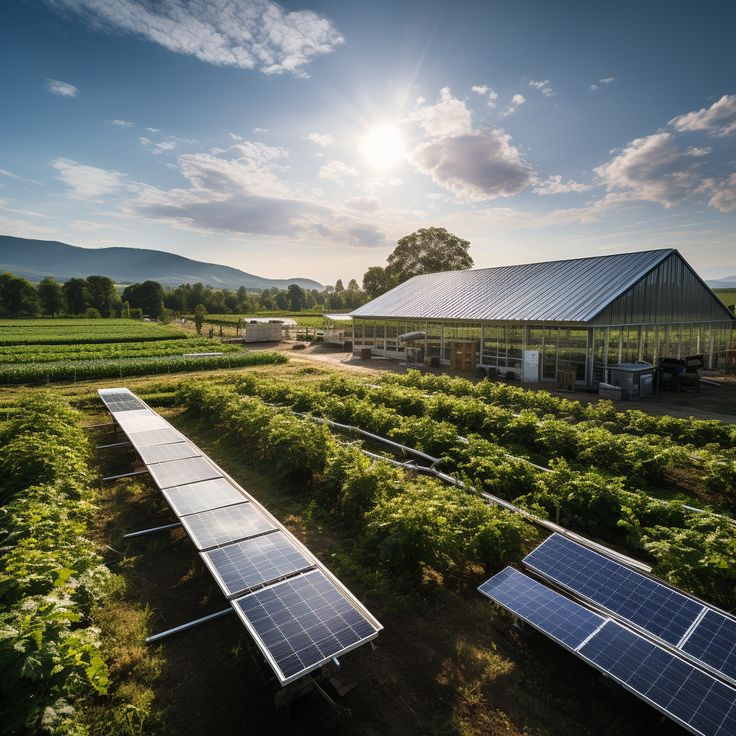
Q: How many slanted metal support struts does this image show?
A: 5